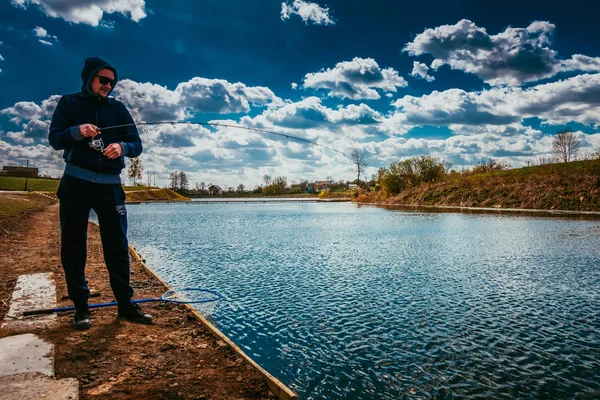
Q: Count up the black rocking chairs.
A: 0